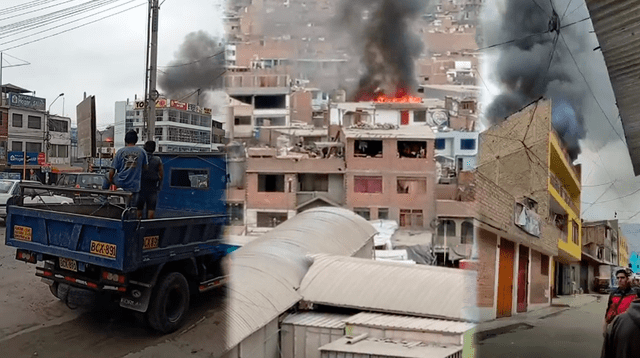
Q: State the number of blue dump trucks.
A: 1